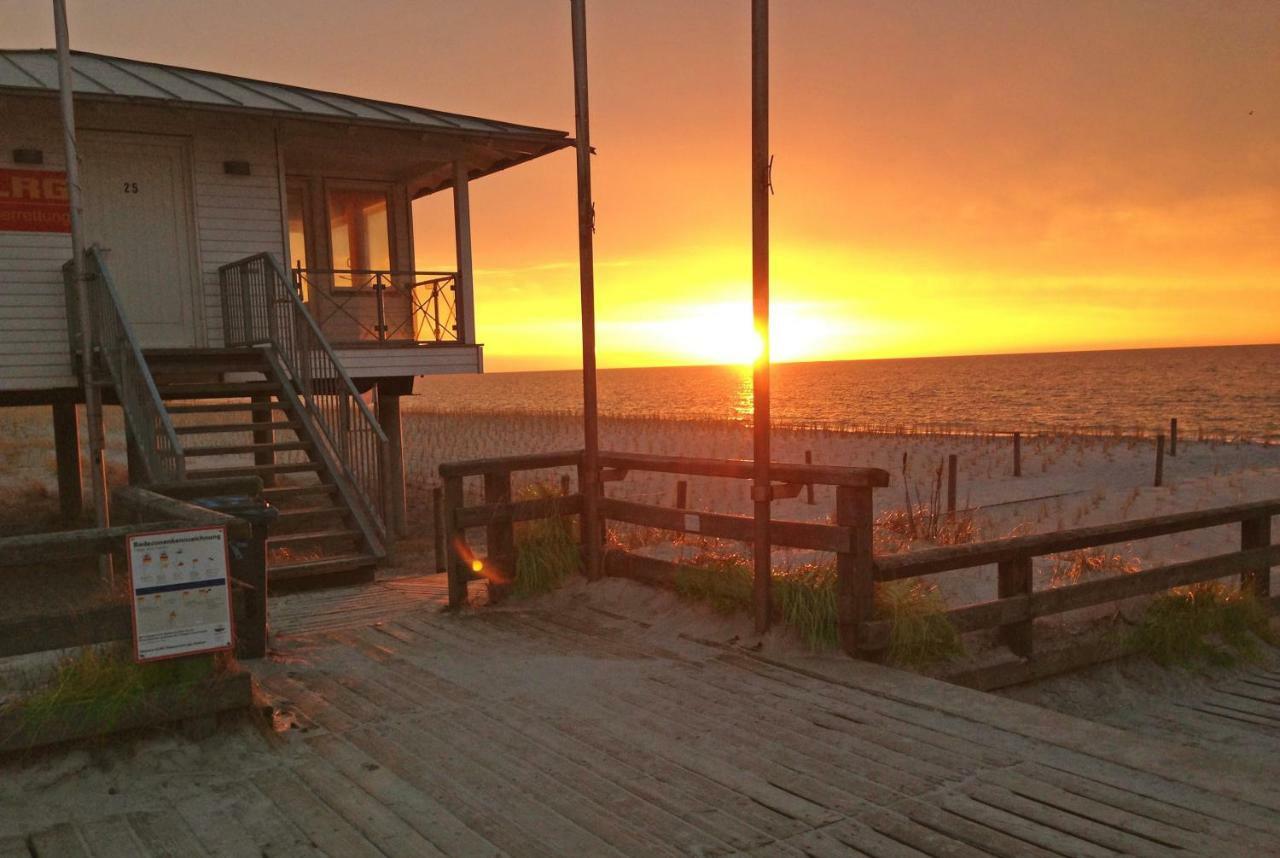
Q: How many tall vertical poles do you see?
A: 3